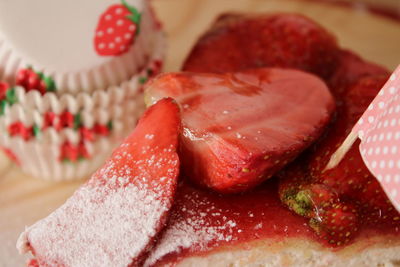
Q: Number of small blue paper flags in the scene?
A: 0